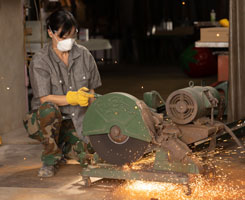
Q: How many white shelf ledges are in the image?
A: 1